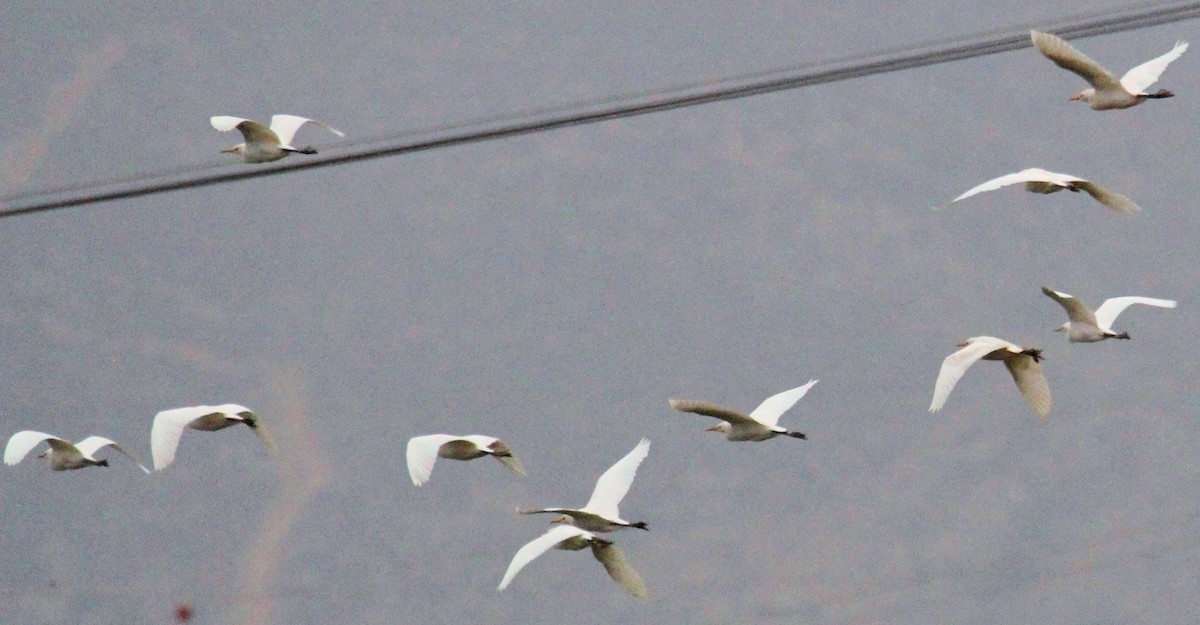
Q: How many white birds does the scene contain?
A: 11